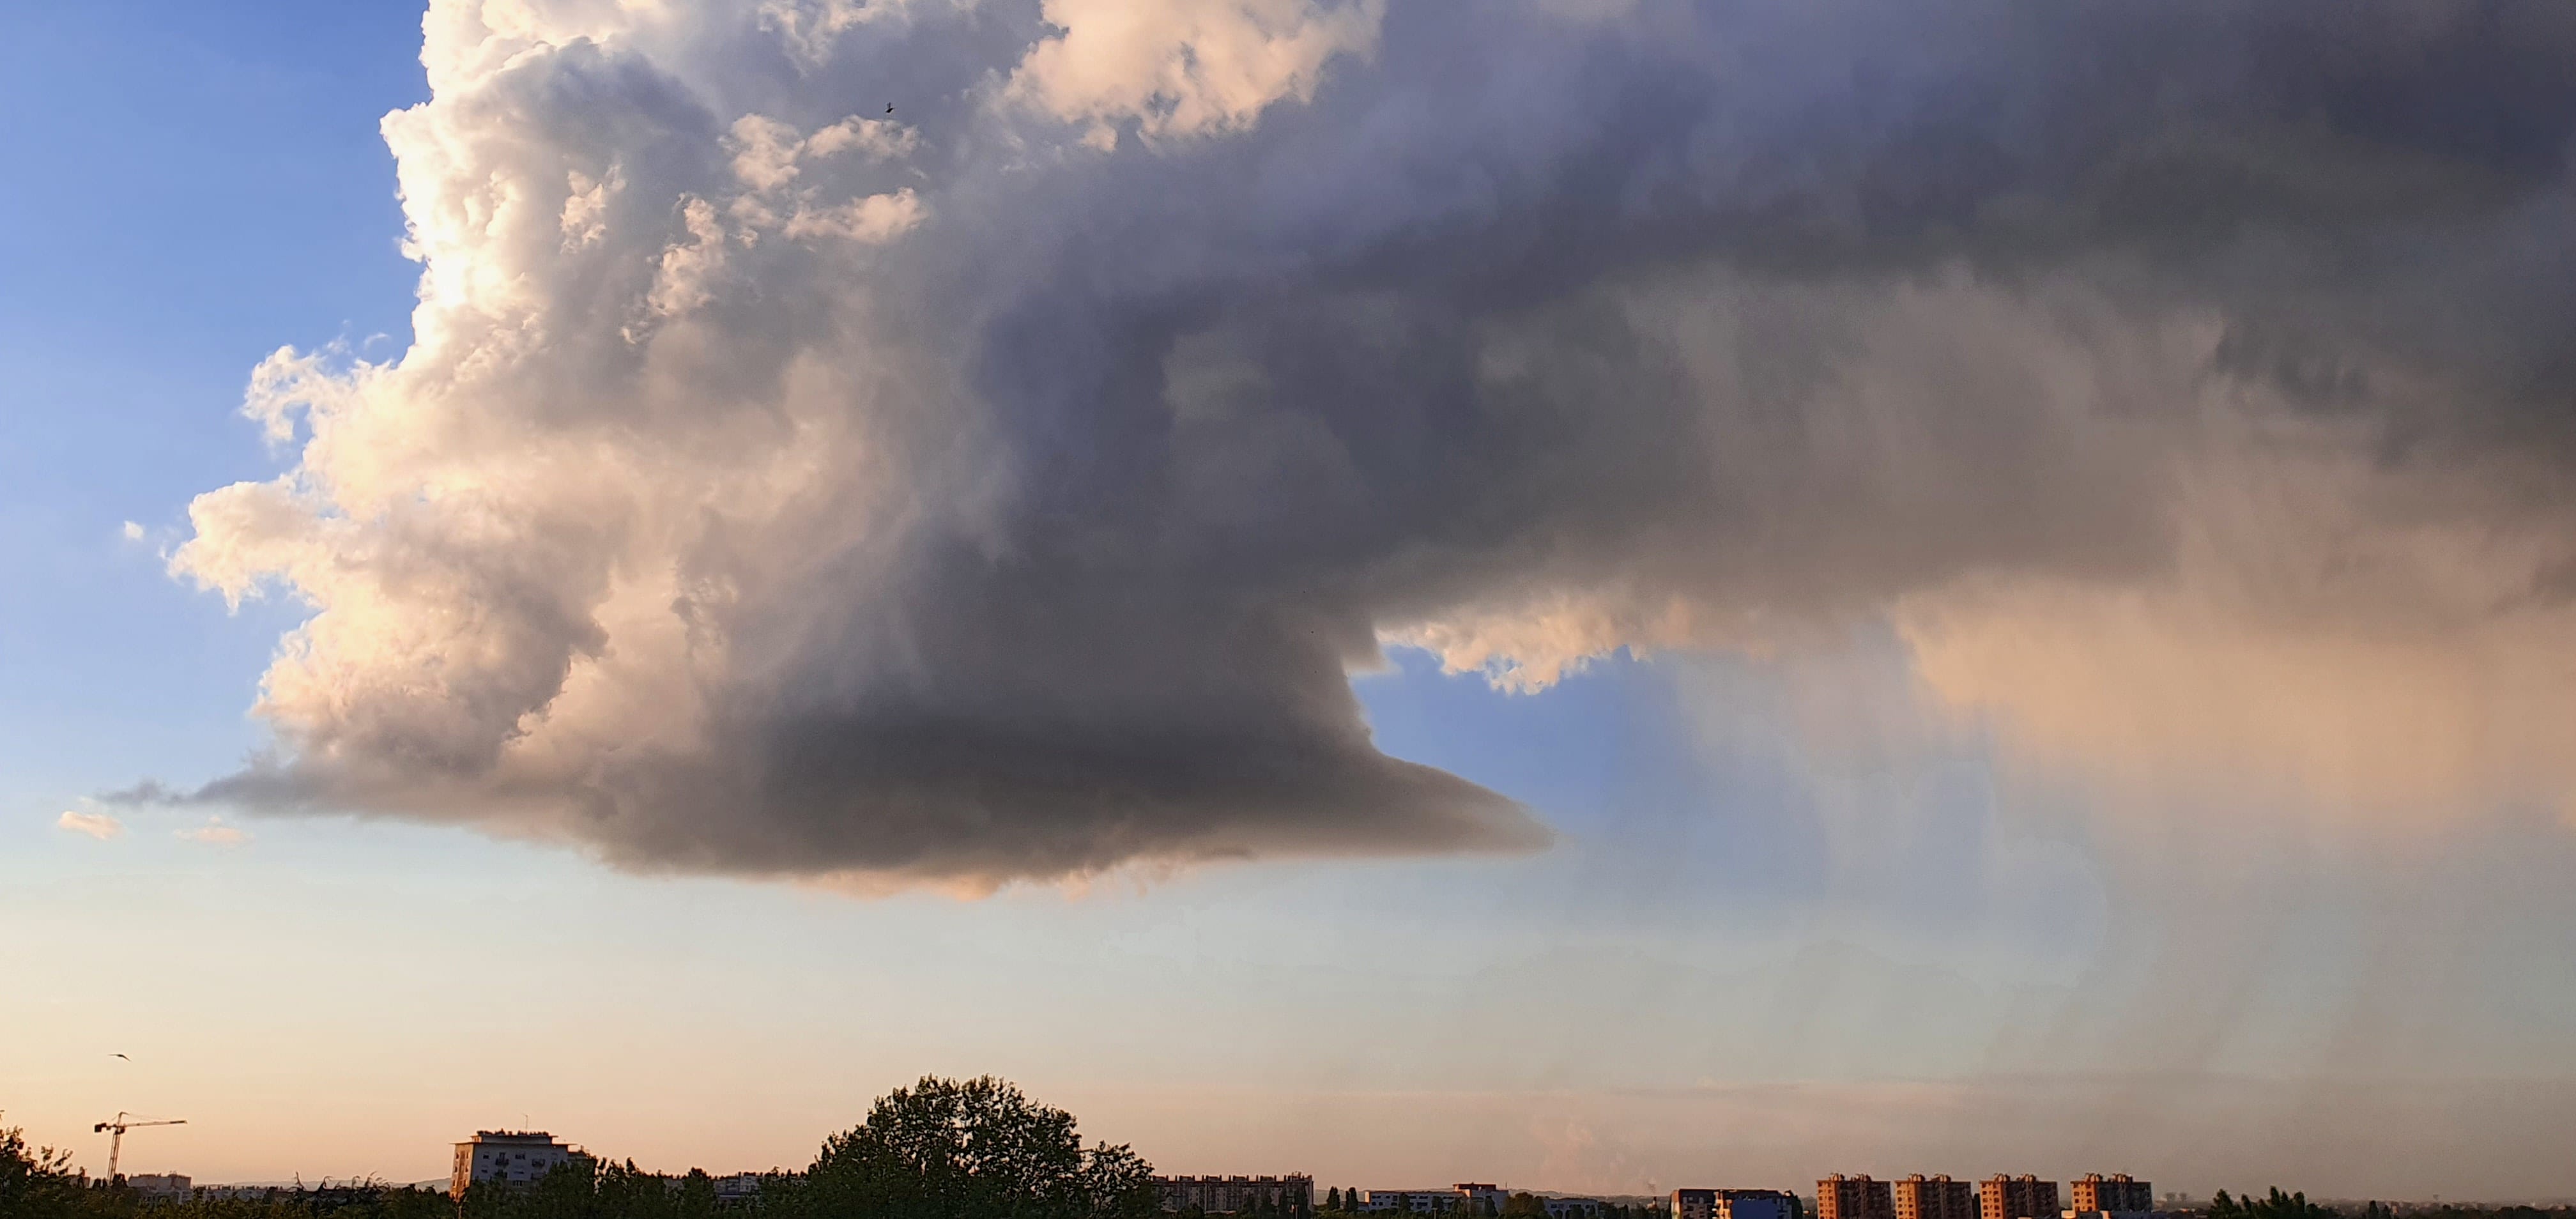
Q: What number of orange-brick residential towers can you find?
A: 4